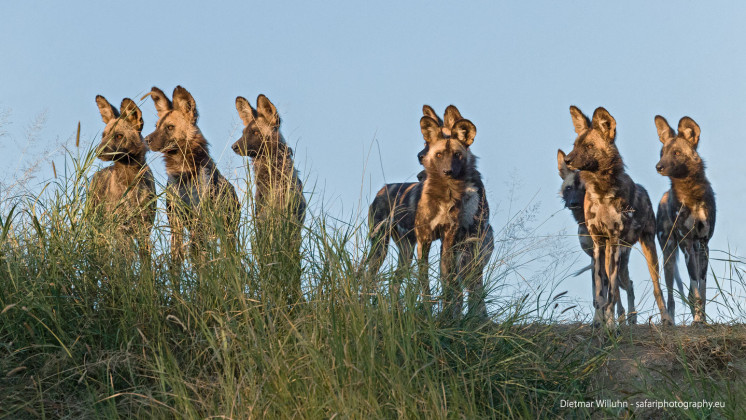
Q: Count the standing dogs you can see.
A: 8